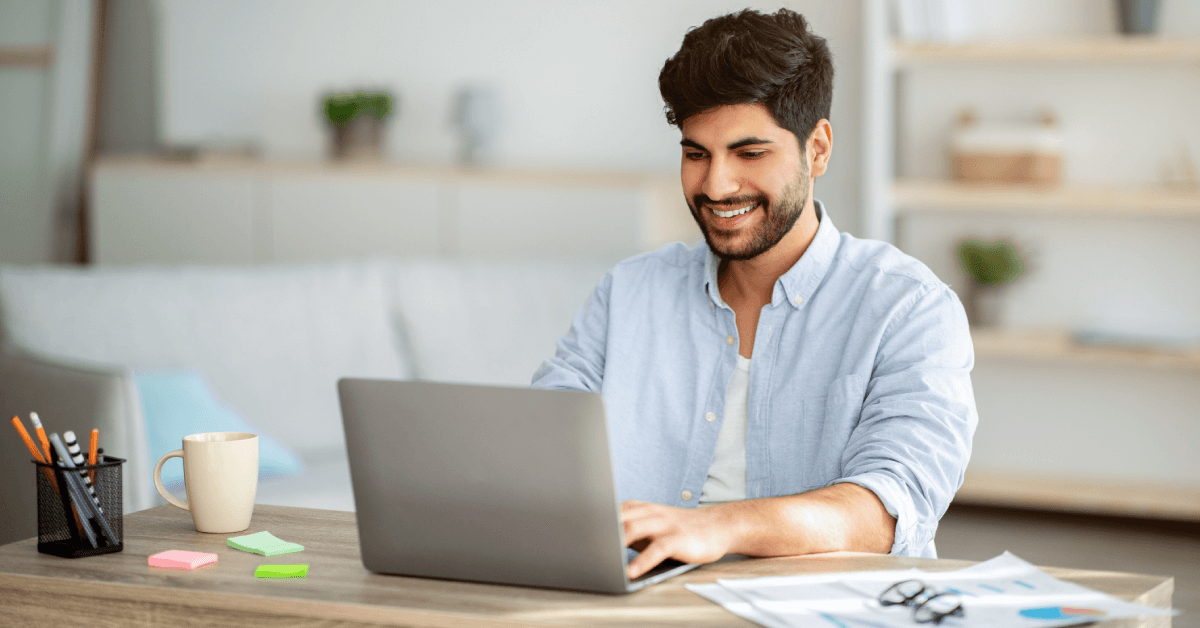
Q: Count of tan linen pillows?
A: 0